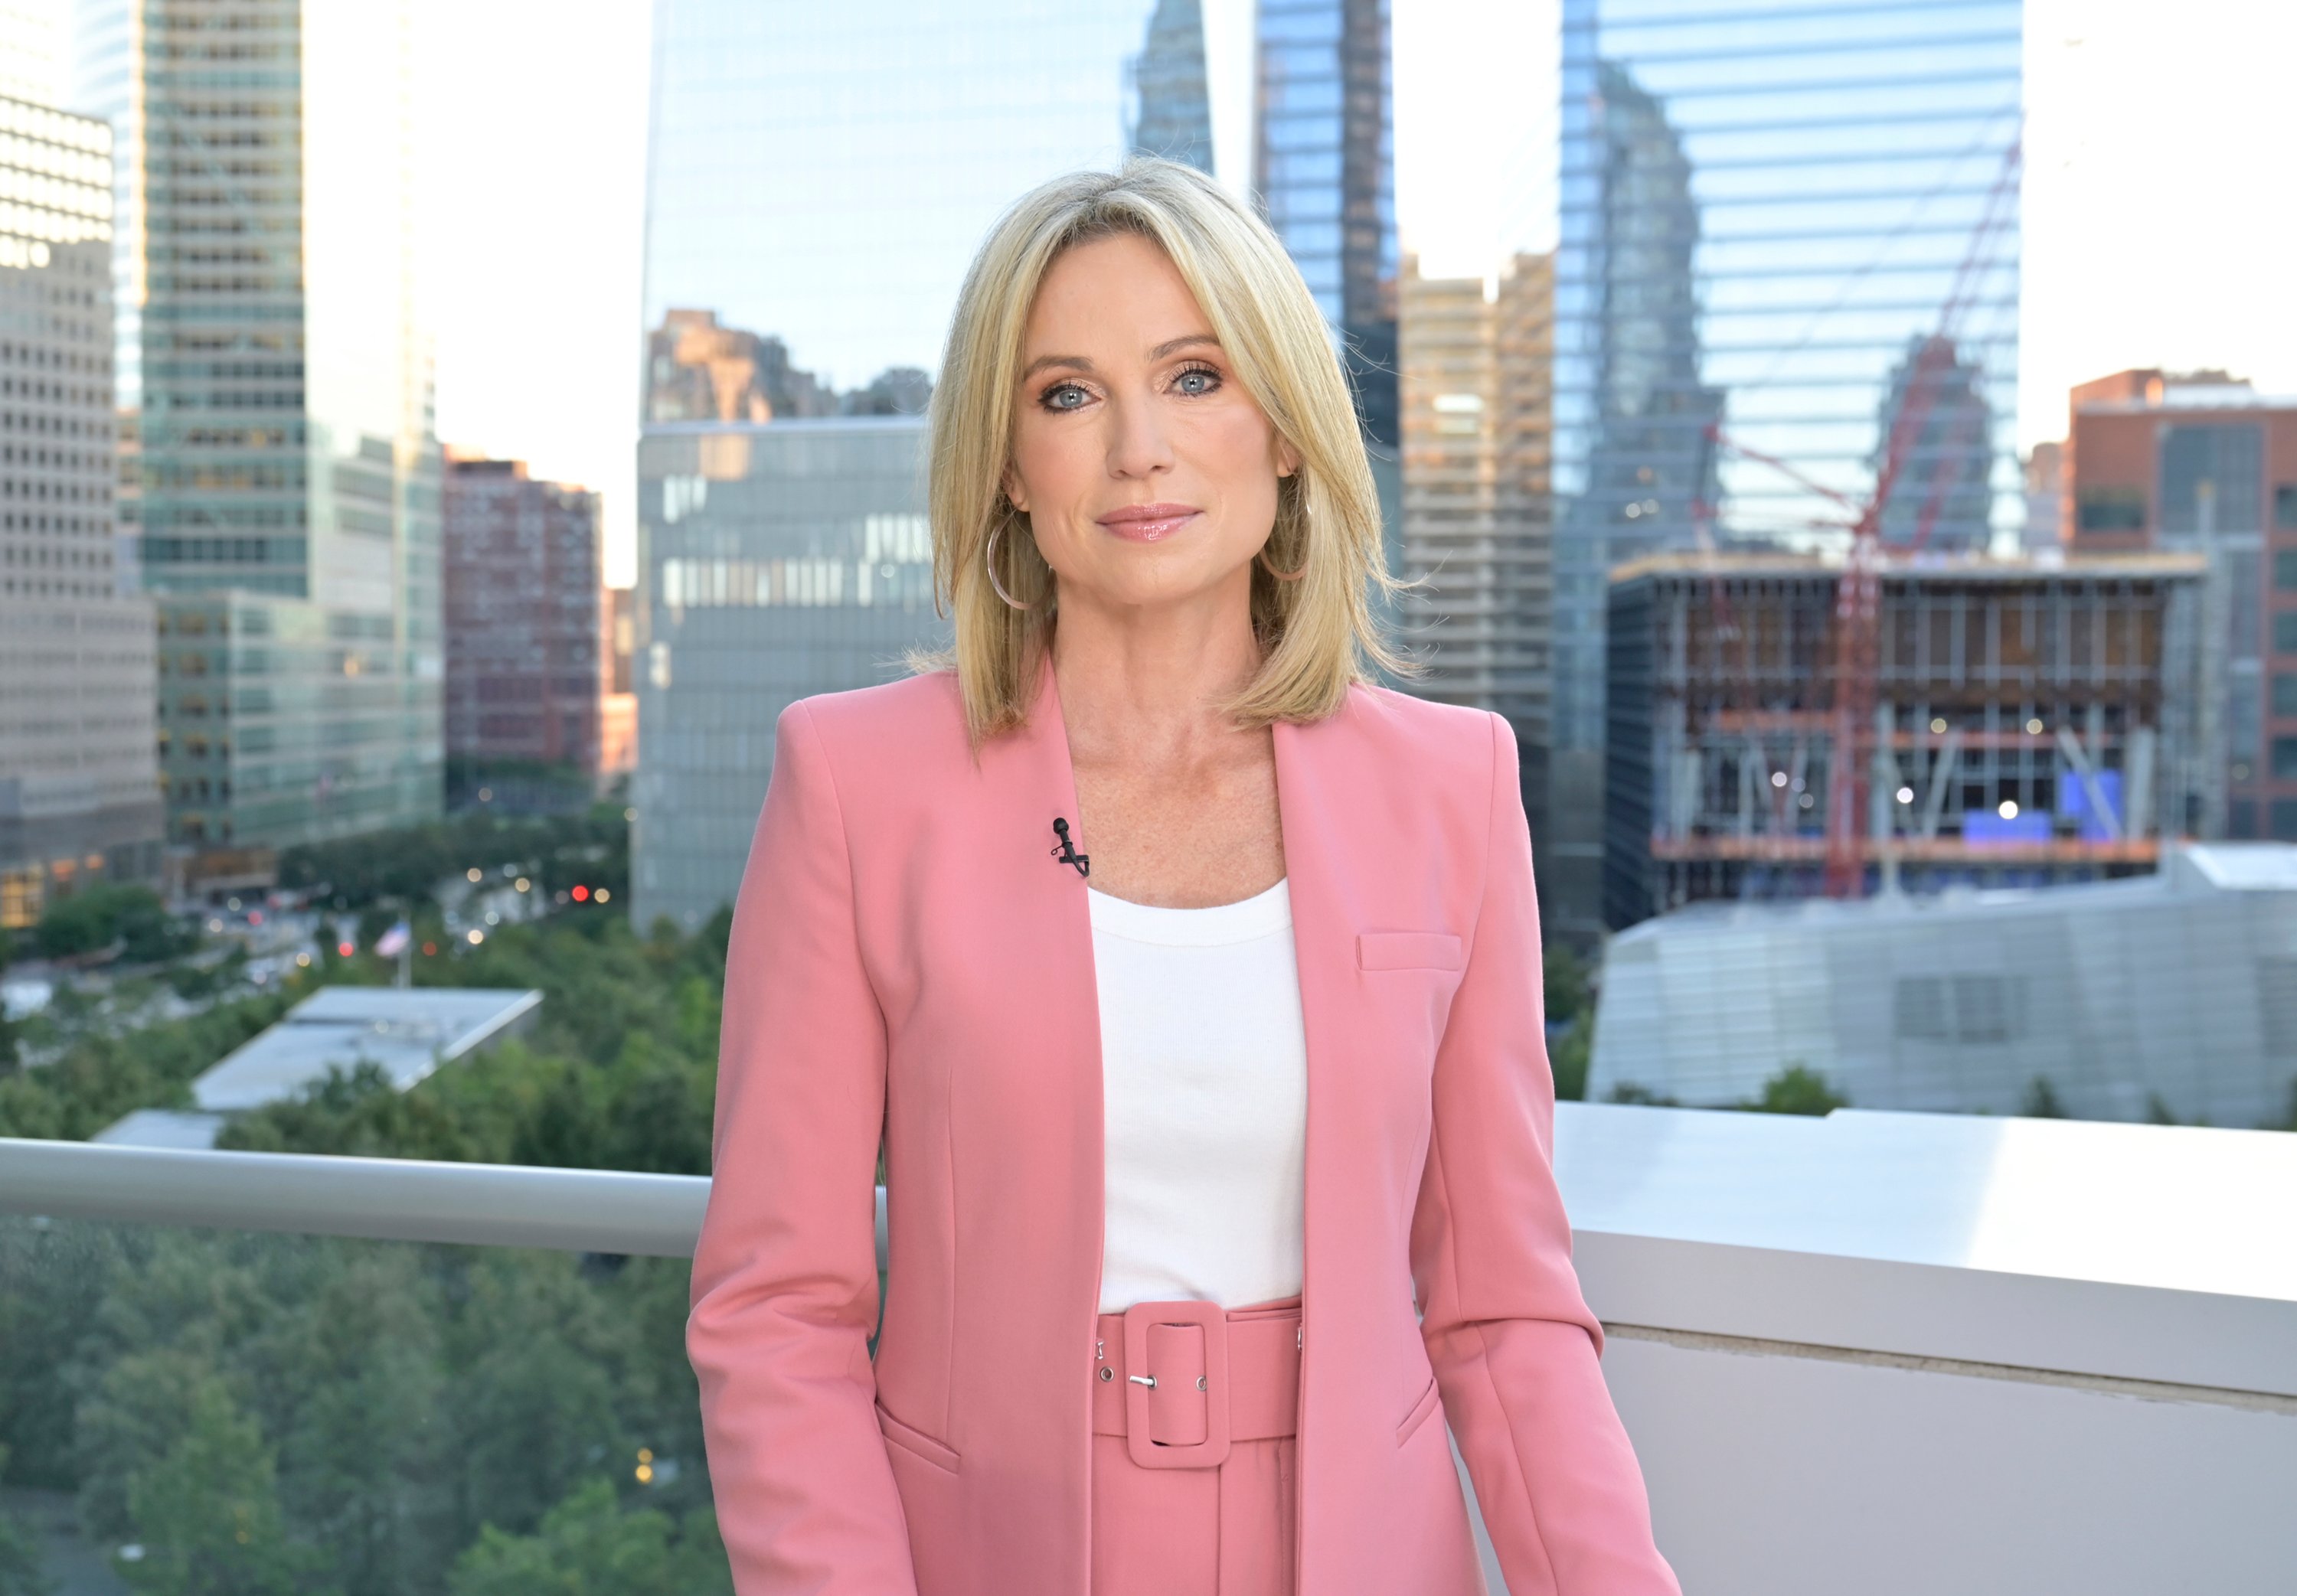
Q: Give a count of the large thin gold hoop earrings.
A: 2